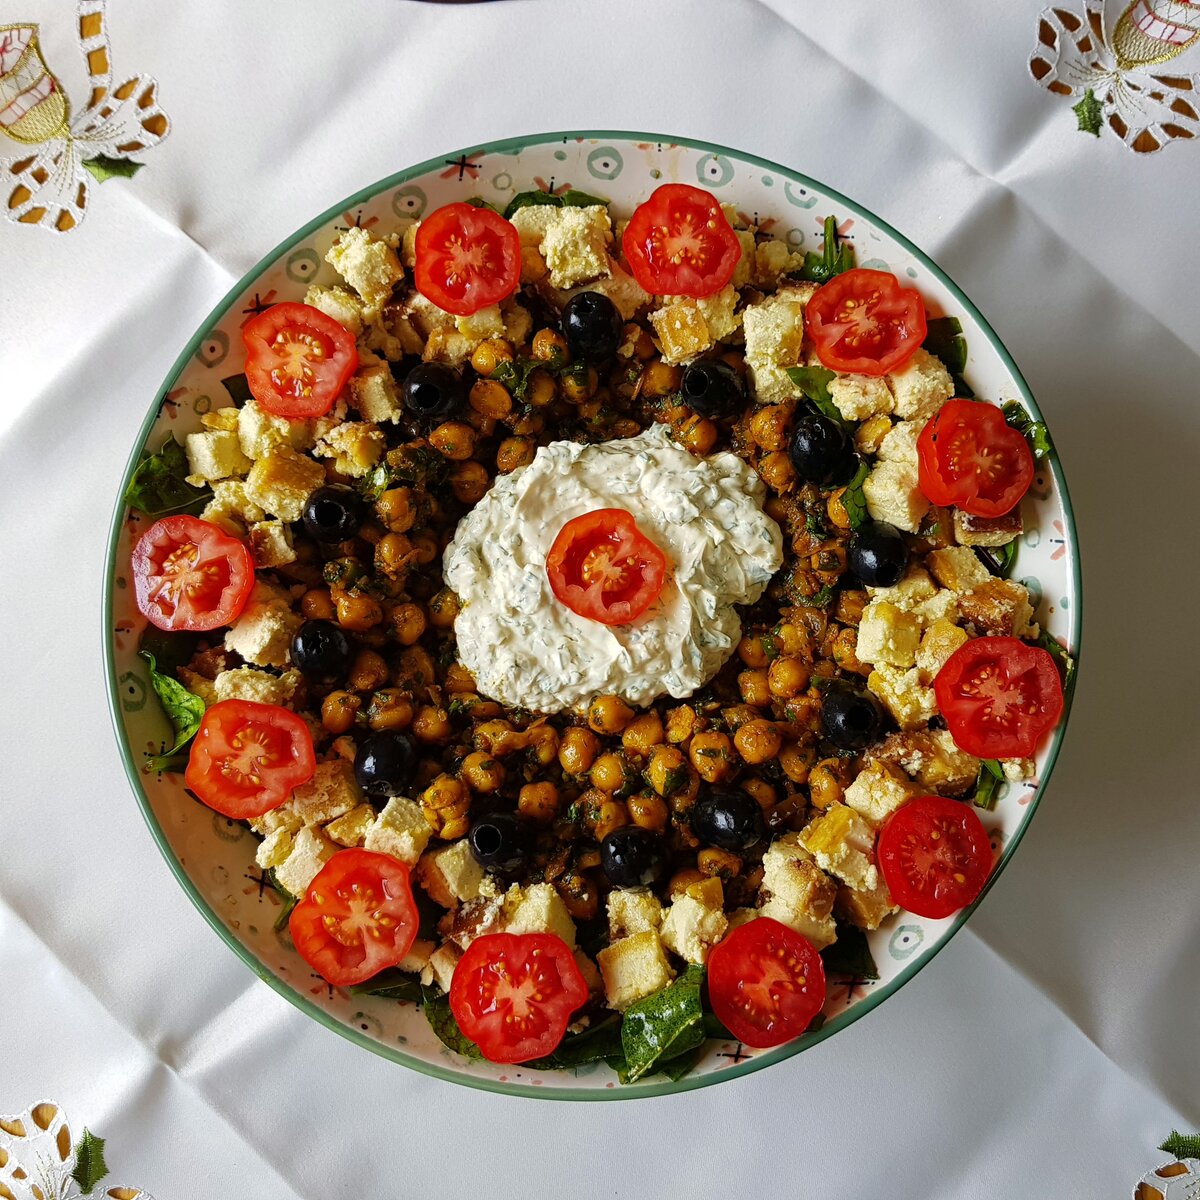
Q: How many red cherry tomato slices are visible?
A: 13